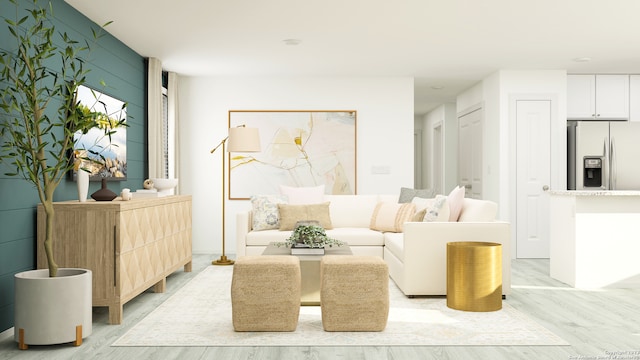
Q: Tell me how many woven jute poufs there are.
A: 2